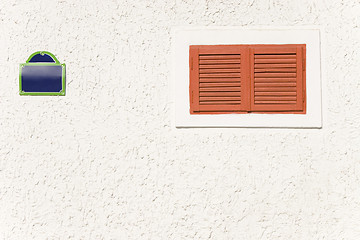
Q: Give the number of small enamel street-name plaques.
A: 1